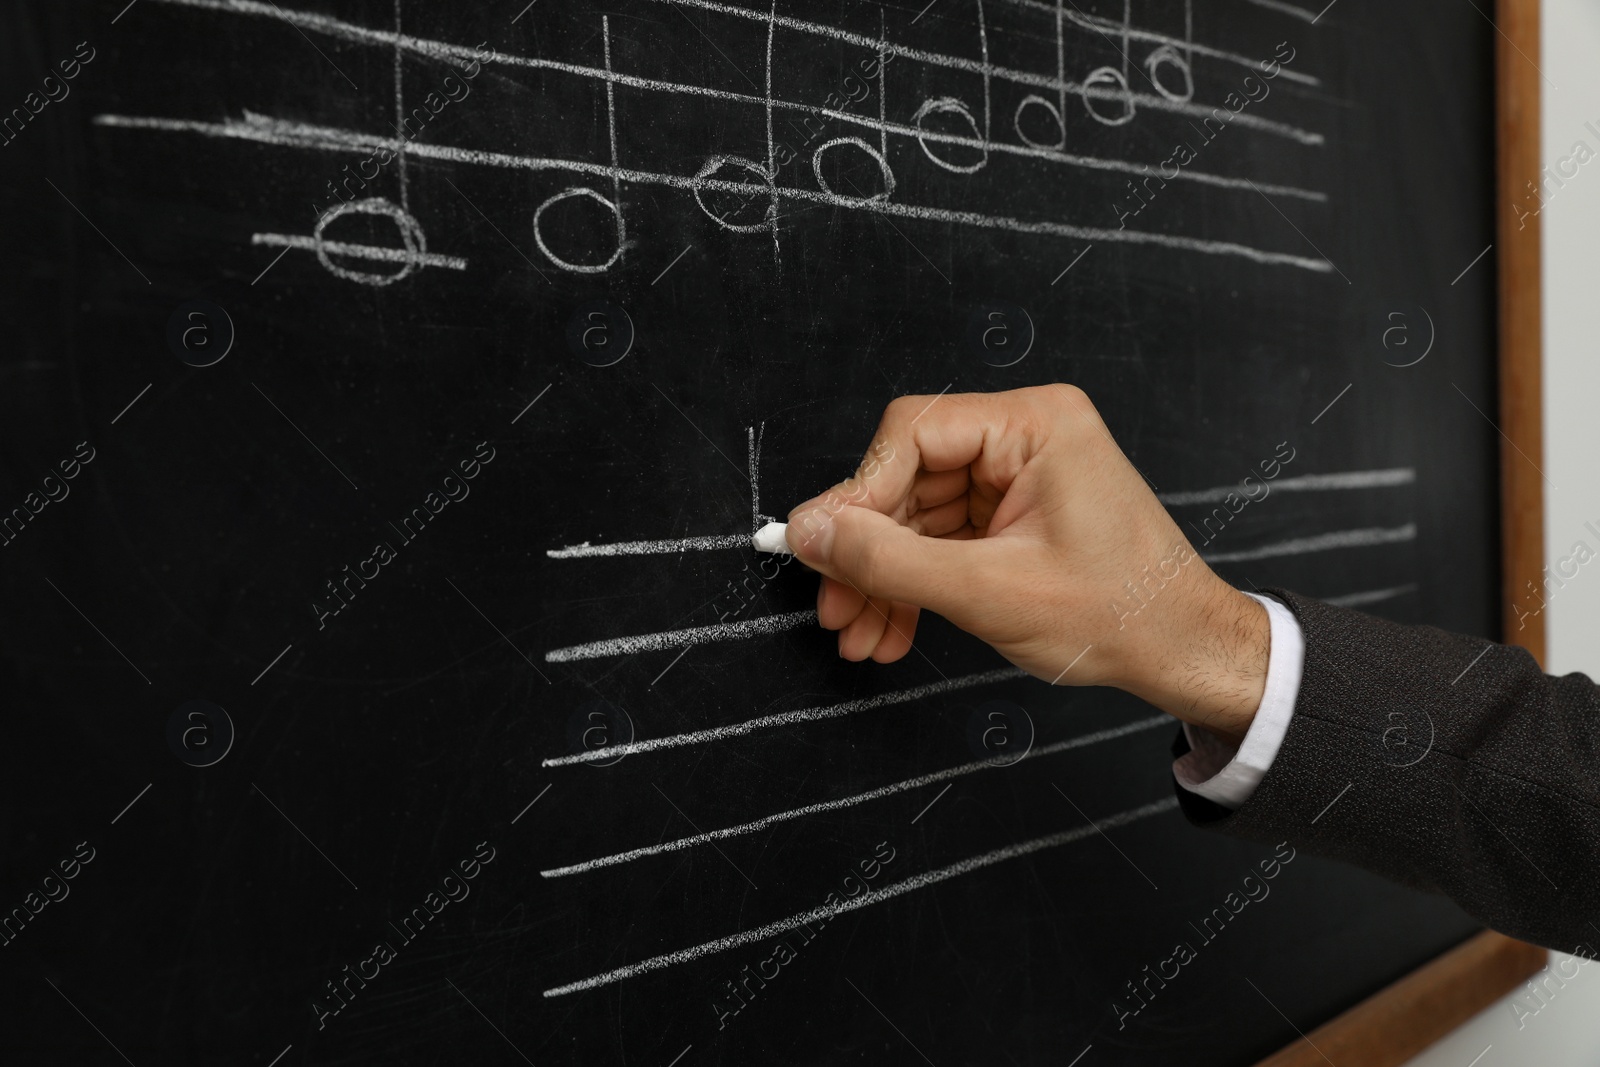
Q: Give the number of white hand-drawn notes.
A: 8